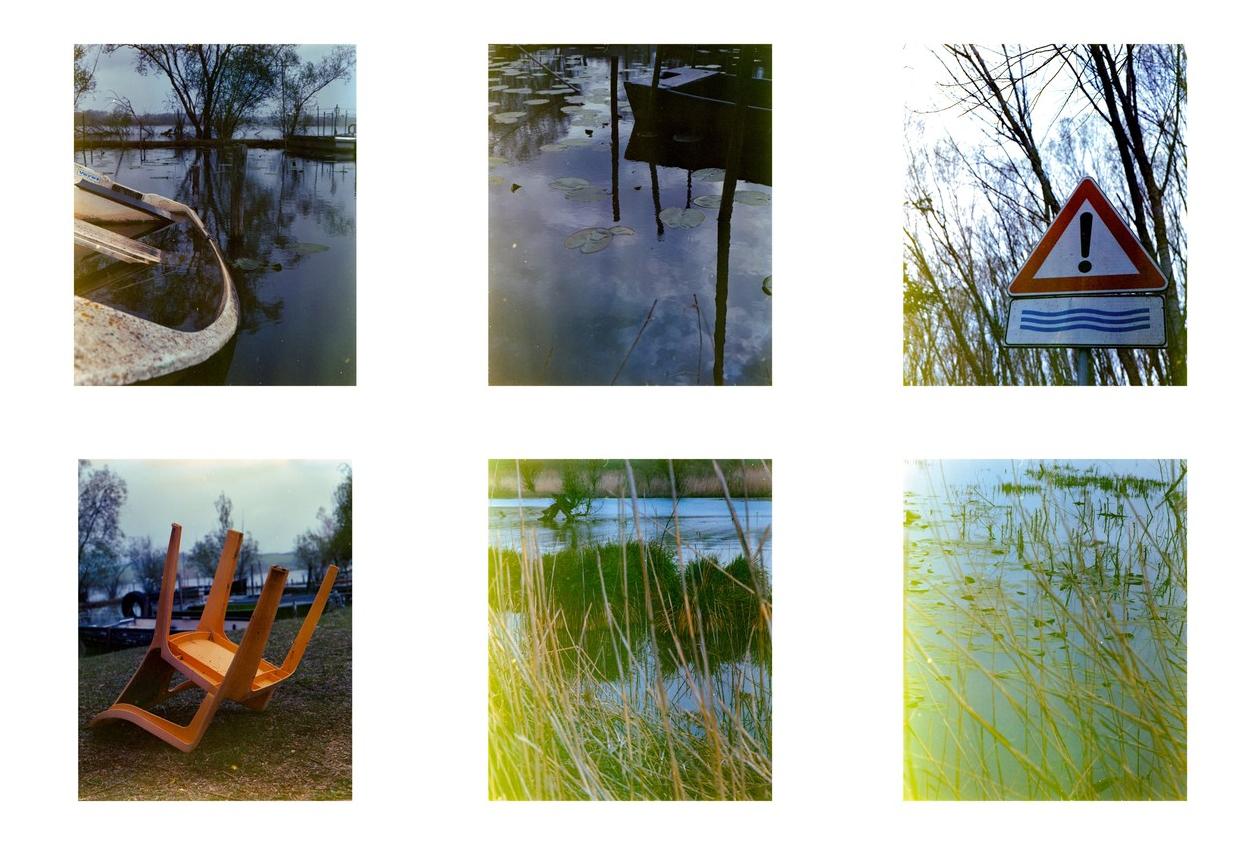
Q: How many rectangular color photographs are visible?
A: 6